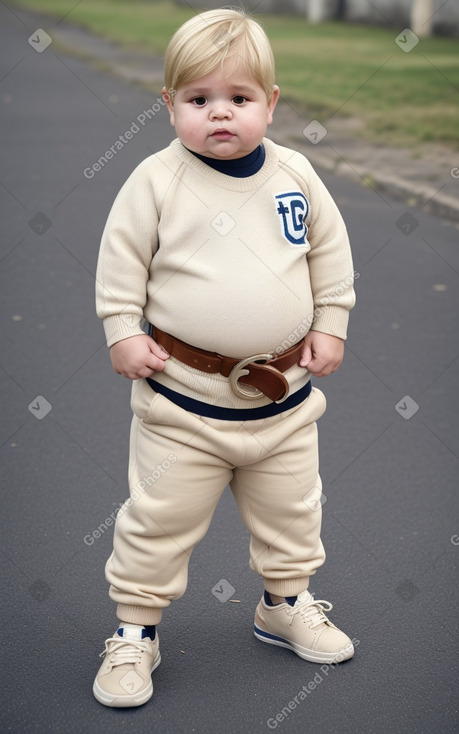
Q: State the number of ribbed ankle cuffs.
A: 2